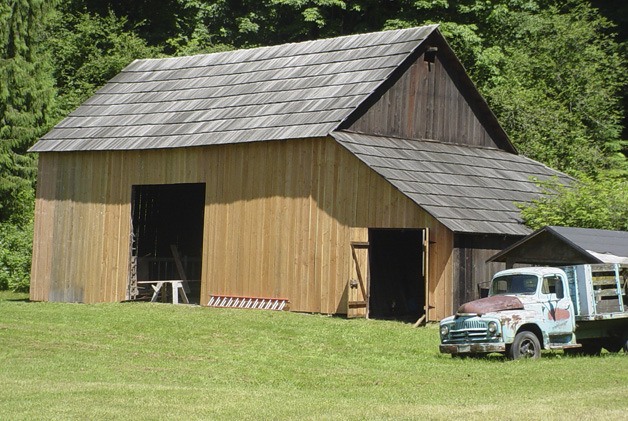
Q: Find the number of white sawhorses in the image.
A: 1